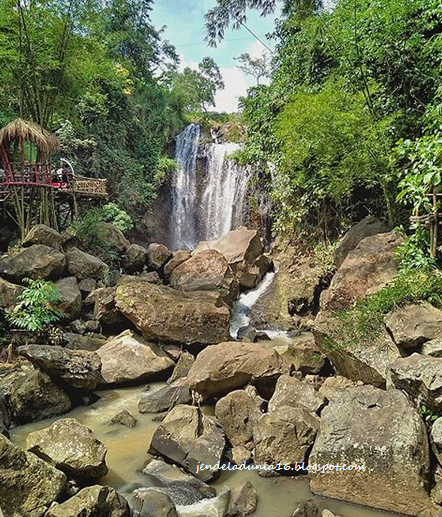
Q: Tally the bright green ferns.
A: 1